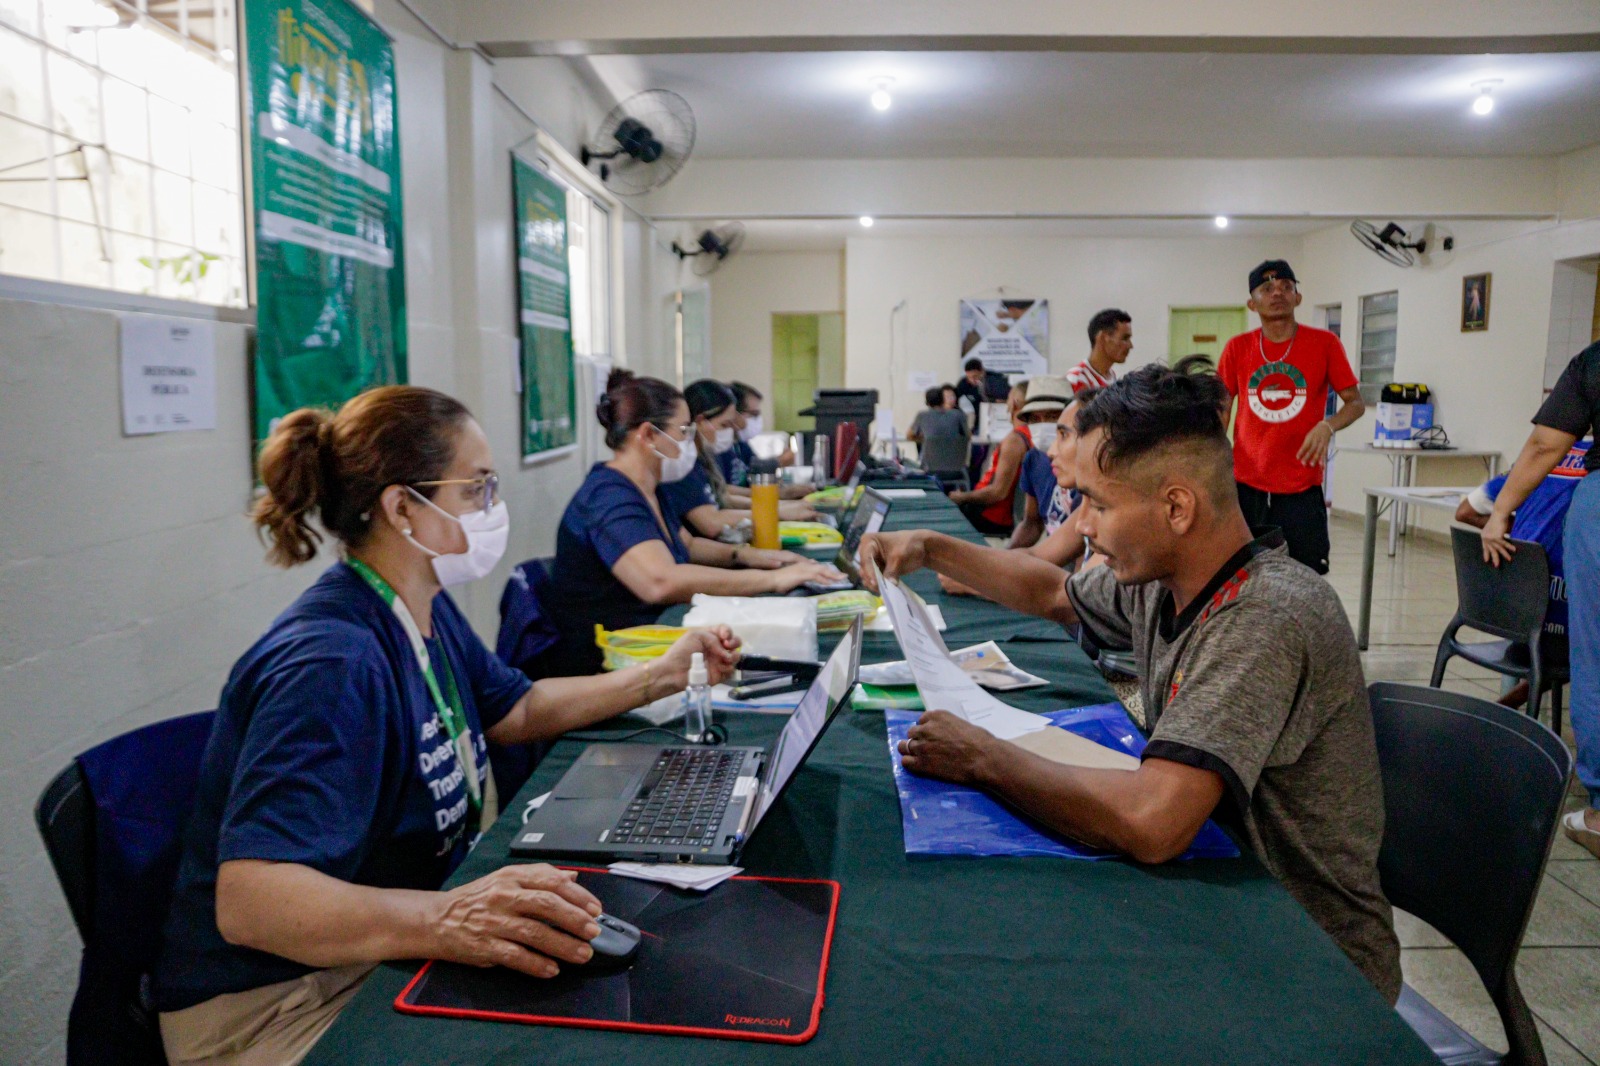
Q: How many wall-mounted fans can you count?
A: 3